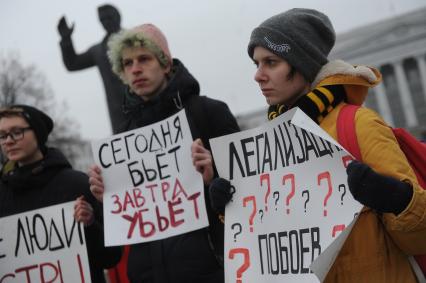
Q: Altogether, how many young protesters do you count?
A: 3